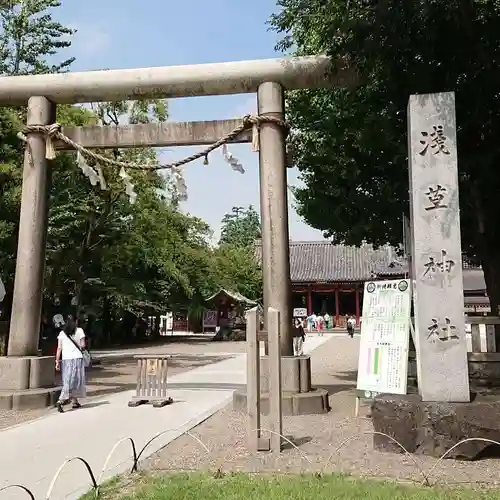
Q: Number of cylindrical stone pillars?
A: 2